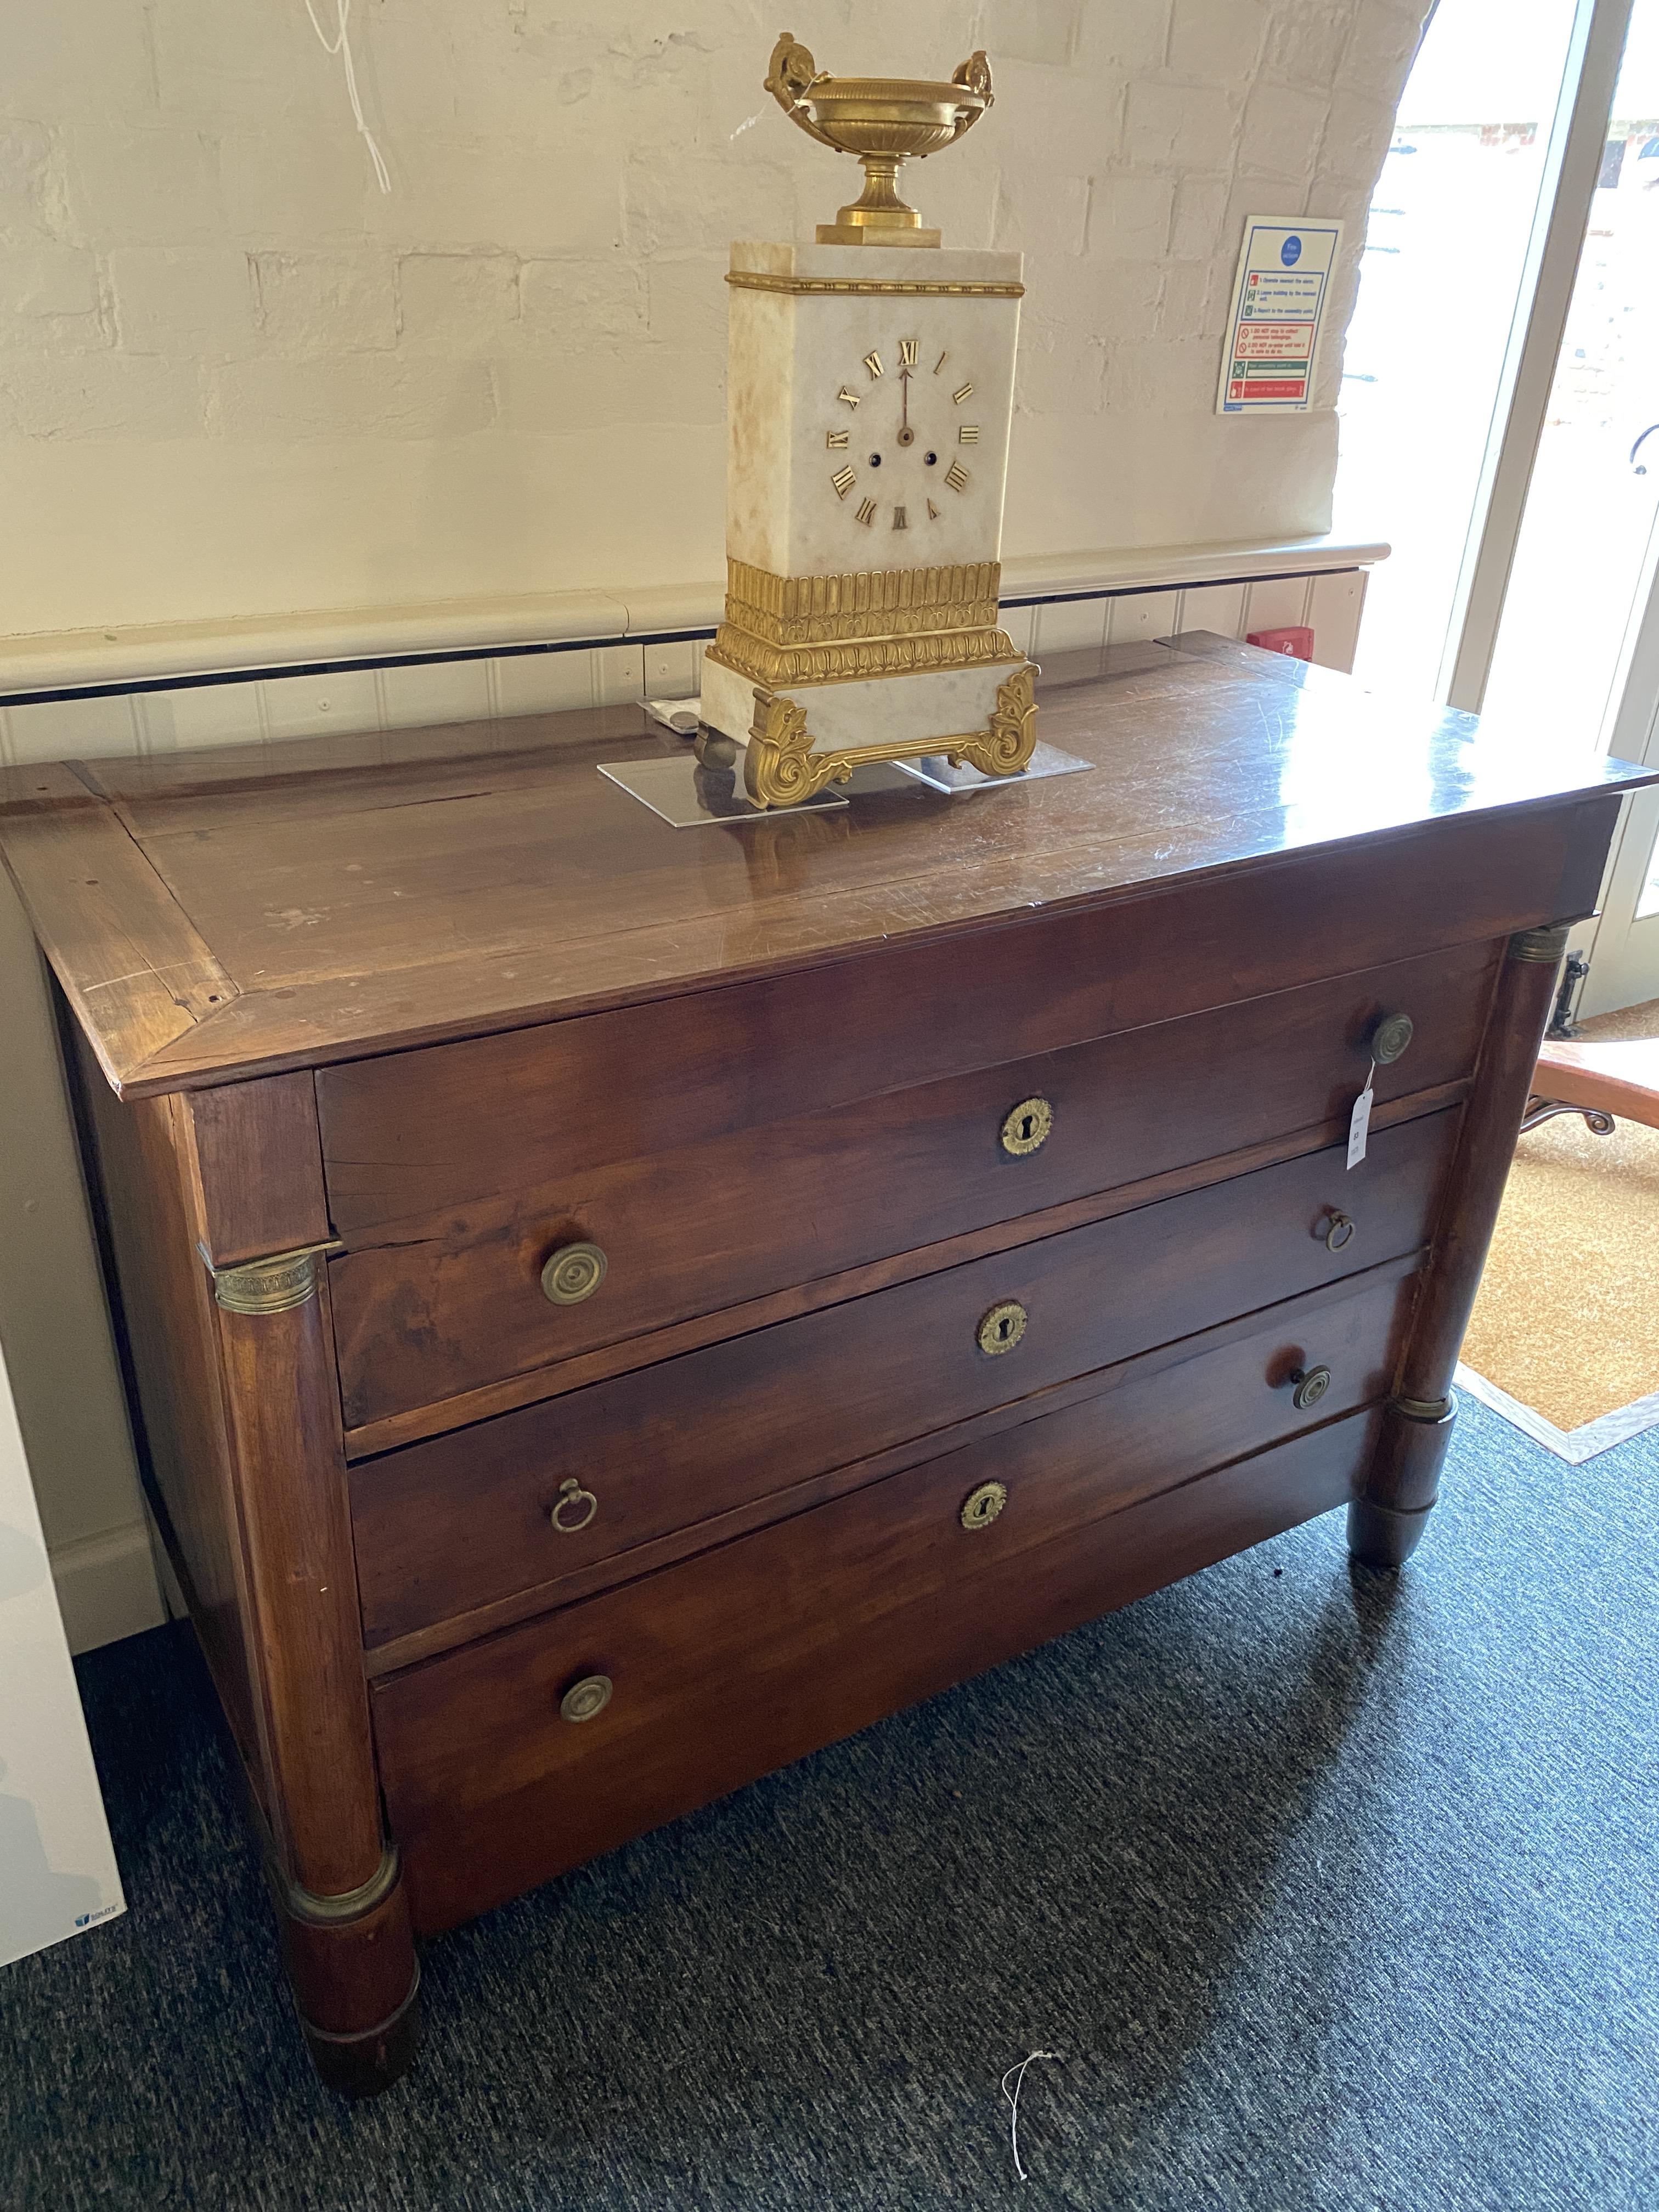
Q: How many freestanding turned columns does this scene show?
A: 2